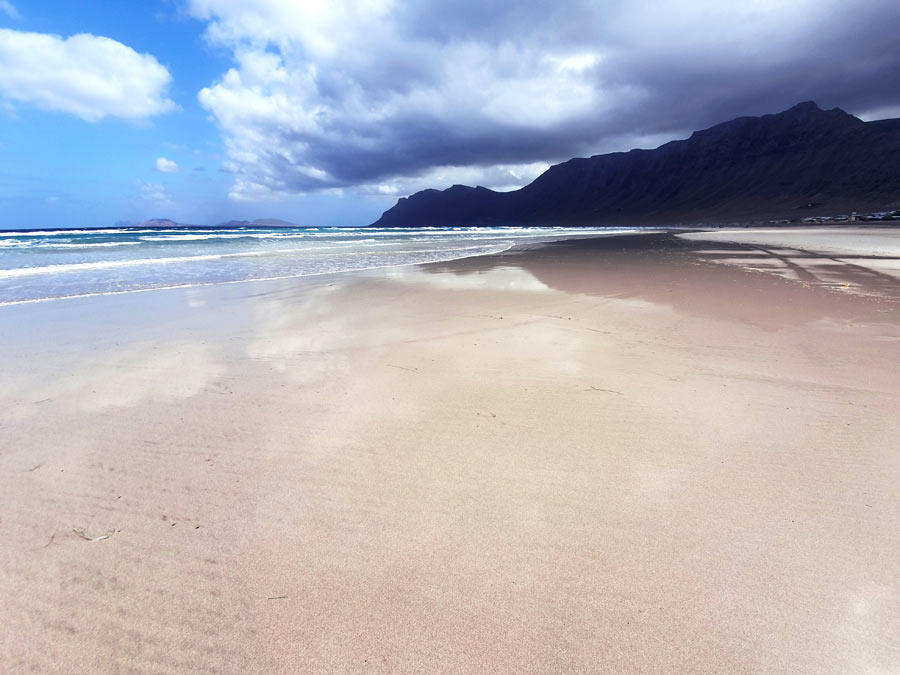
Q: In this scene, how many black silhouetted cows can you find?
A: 0